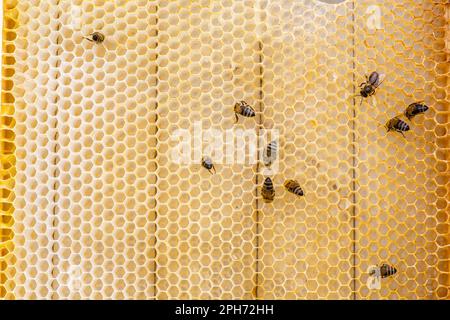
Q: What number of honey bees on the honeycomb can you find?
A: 10